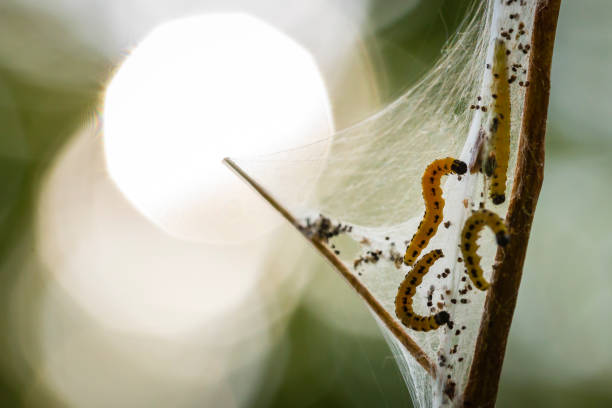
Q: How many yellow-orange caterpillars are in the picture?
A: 4